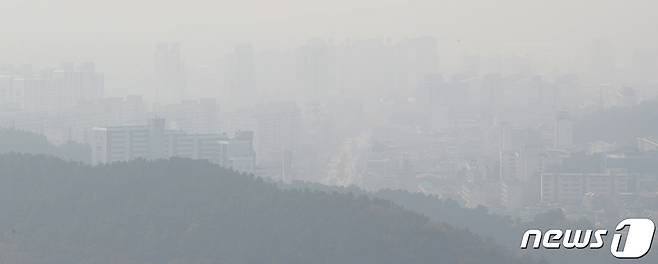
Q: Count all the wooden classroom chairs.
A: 0